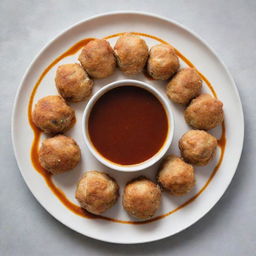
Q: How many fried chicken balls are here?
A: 12